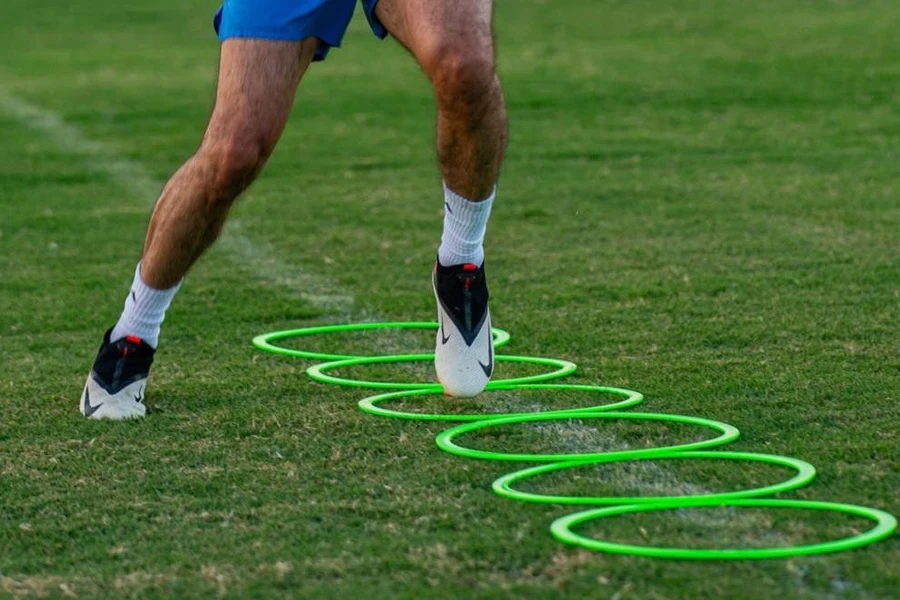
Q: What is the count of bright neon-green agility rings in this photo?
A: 6